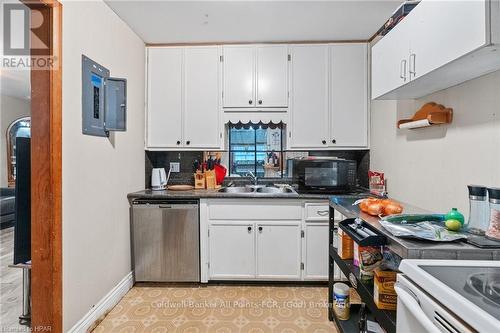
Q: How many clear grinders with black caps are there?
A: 2